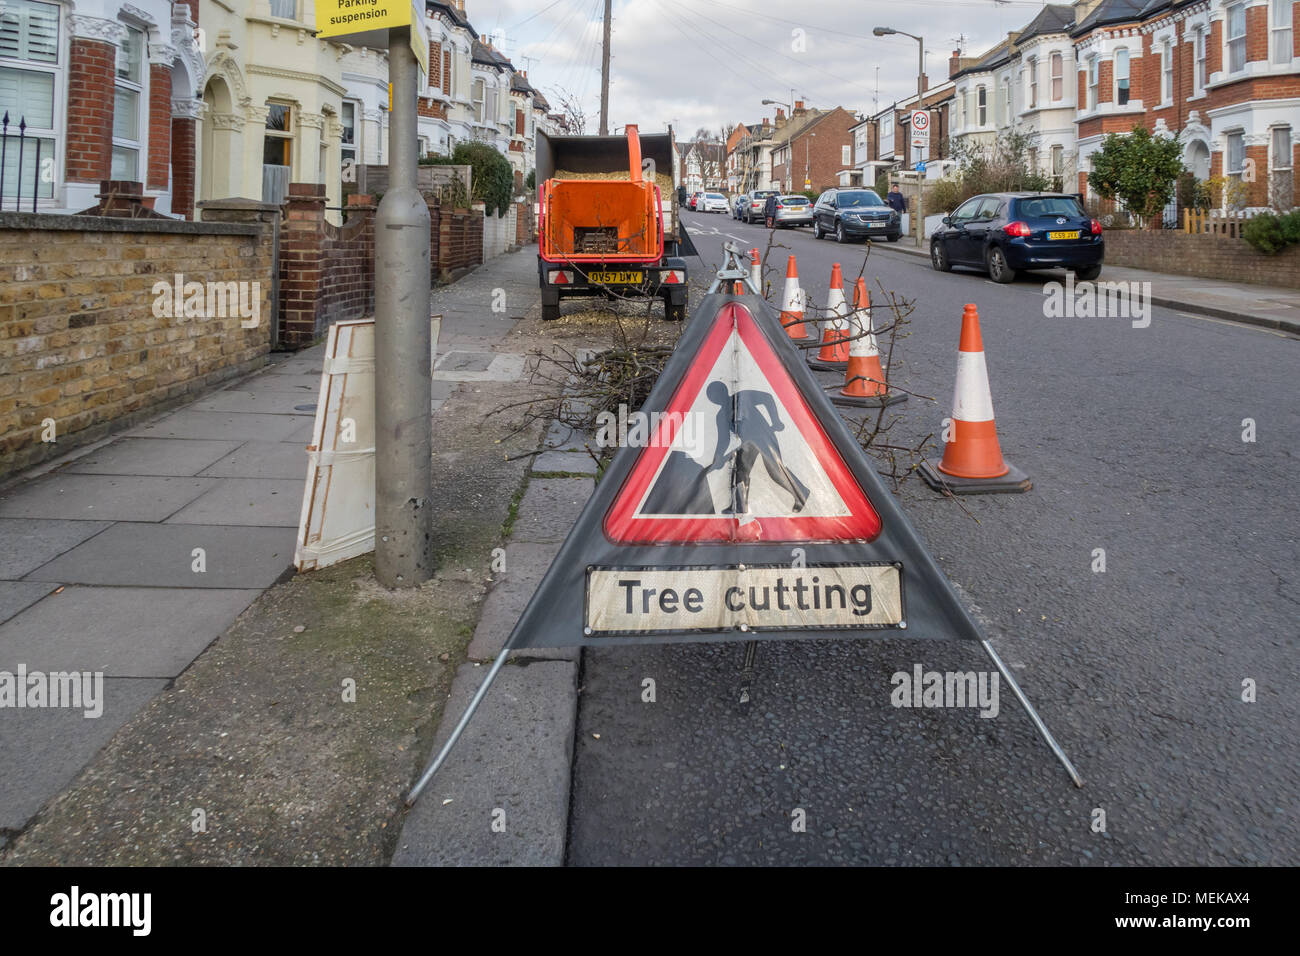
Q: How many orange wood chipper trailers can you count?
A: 1